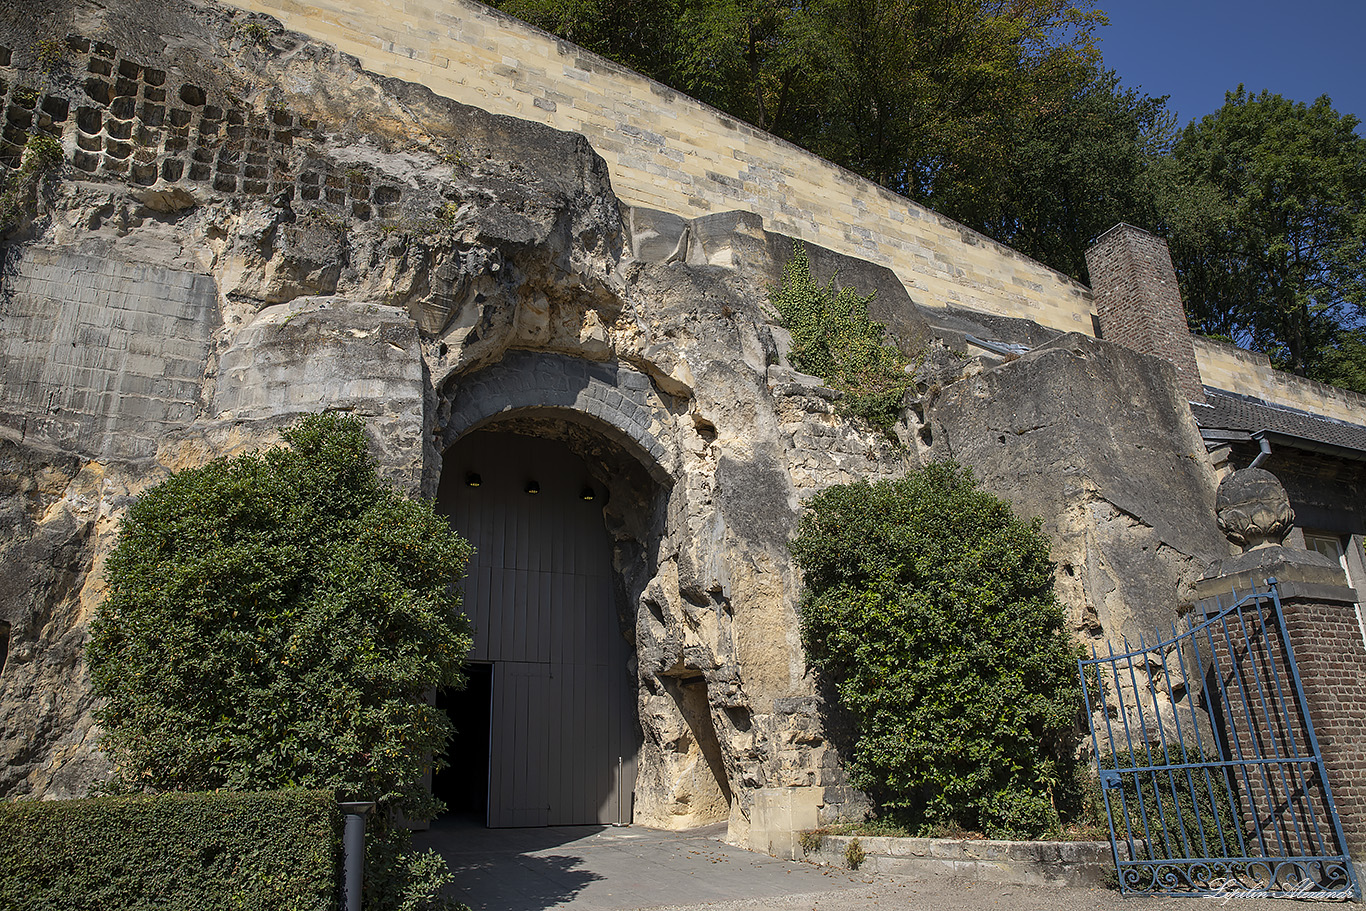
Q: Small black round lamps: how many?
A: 3